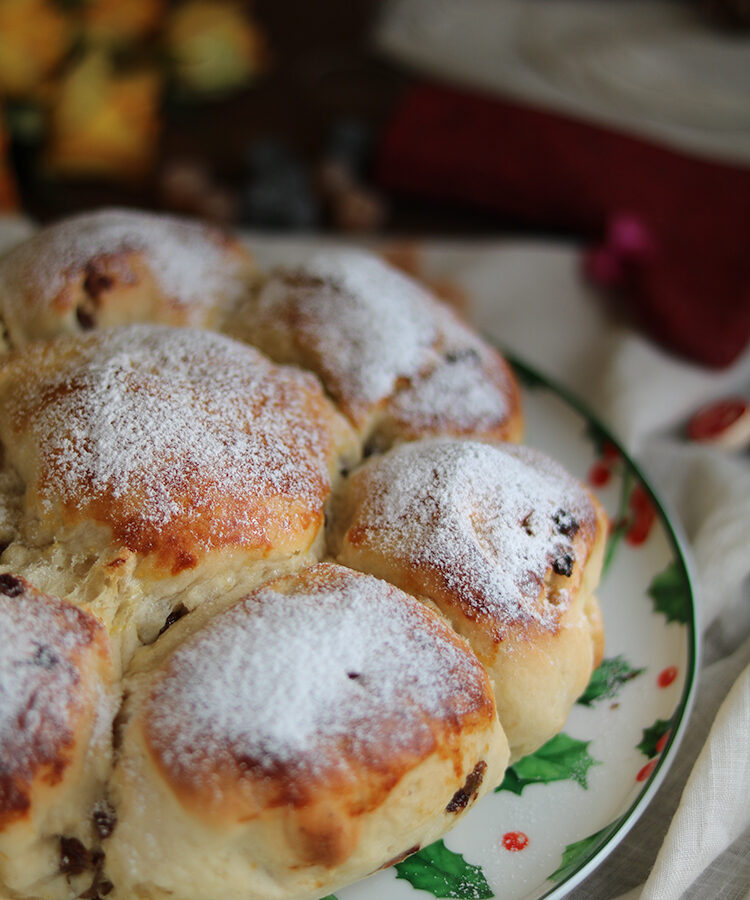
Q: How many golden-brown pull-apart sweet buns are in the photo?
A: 6